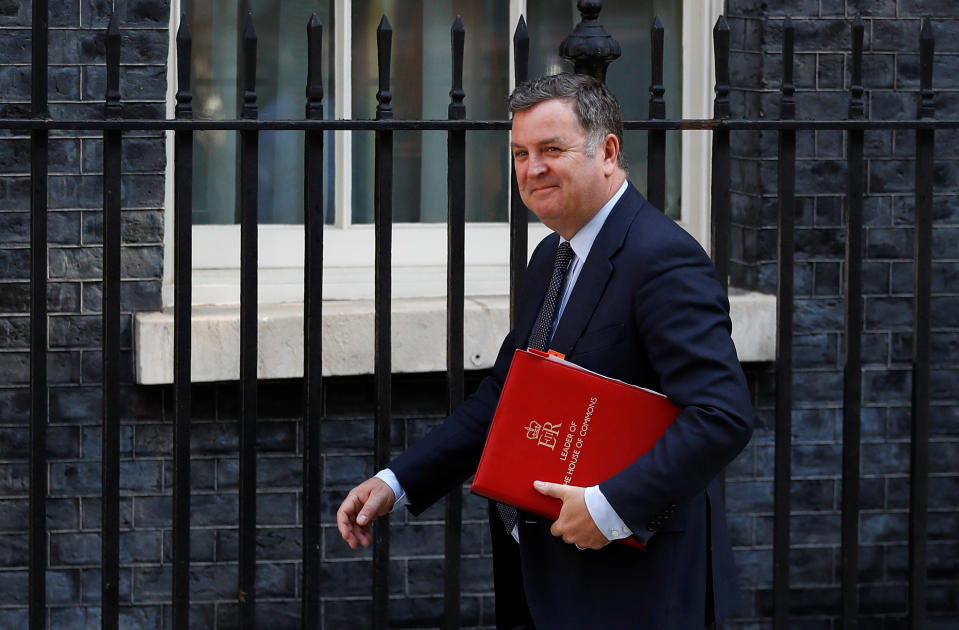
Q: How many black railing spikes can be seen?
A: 12